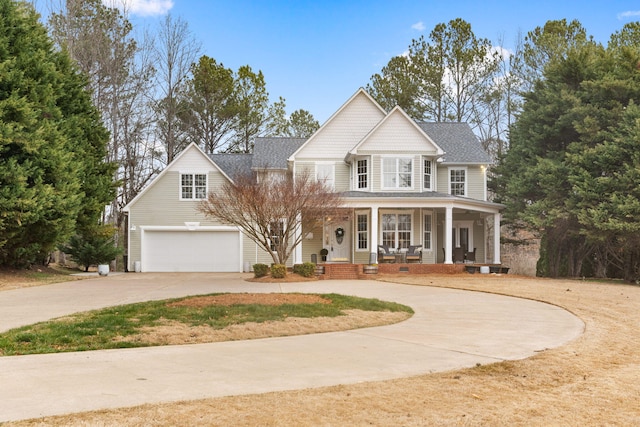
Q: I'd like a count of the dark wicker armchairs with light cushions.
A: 2